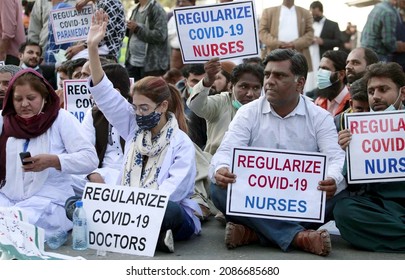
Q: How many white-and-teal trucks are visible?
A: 0